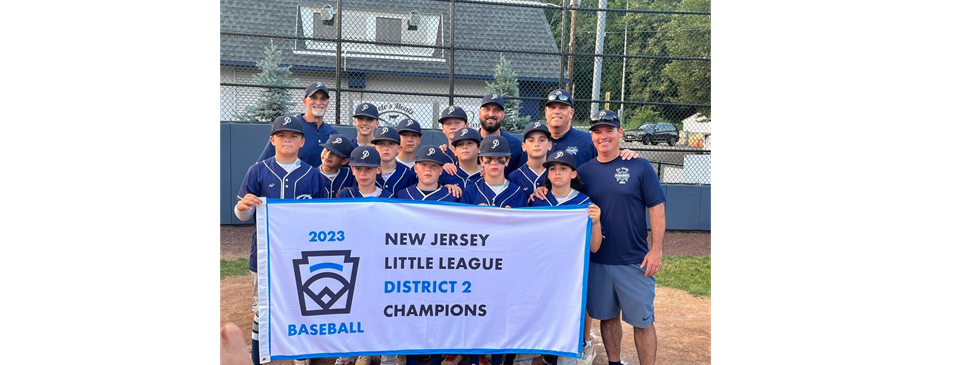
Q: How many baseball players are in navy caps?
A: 12